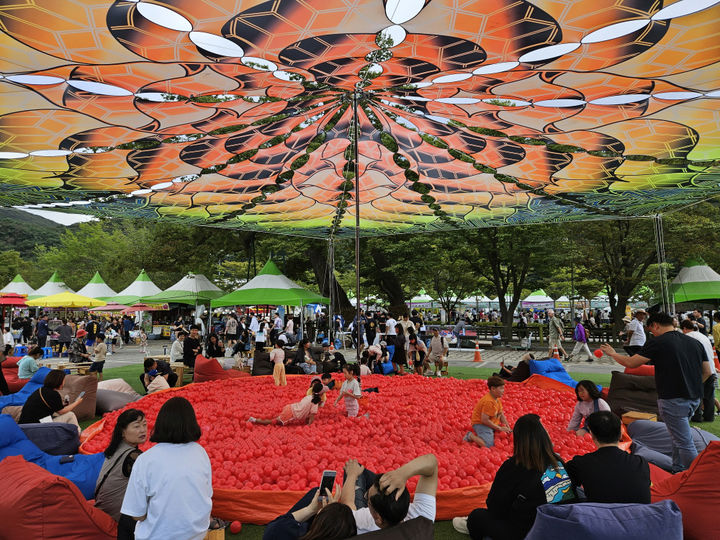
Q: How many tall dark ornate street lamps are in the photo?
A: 0